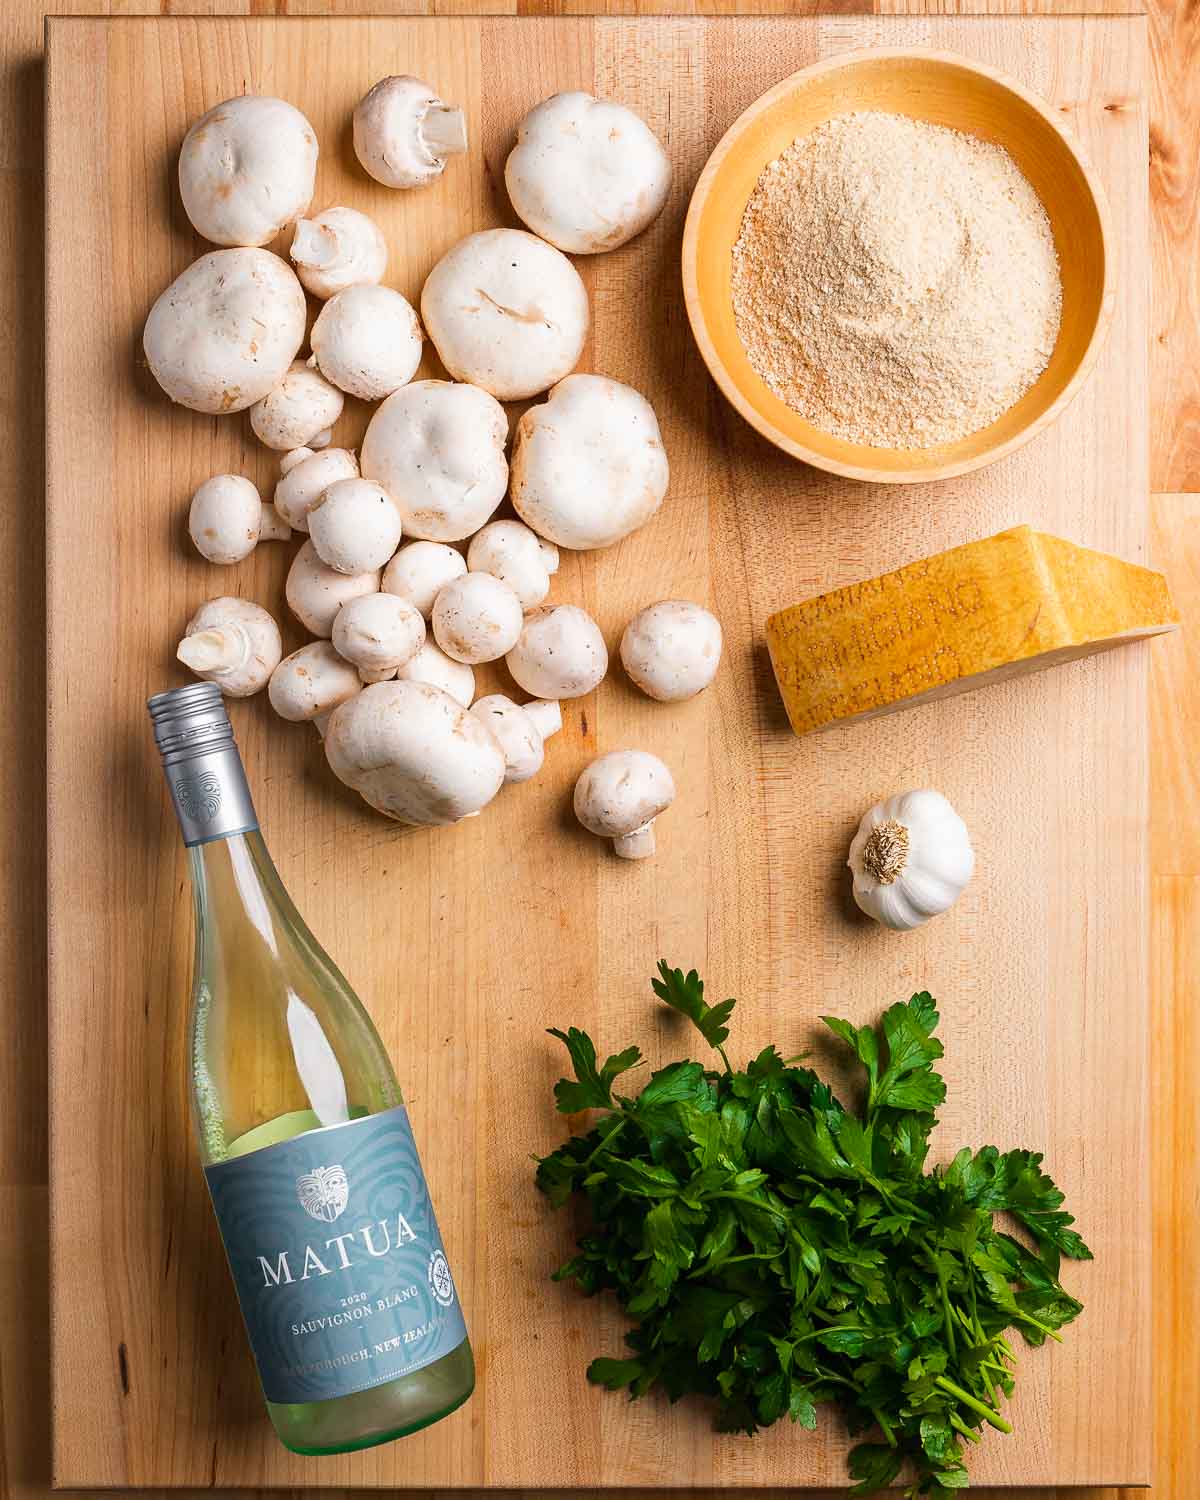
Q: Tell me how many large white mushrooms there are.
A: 7